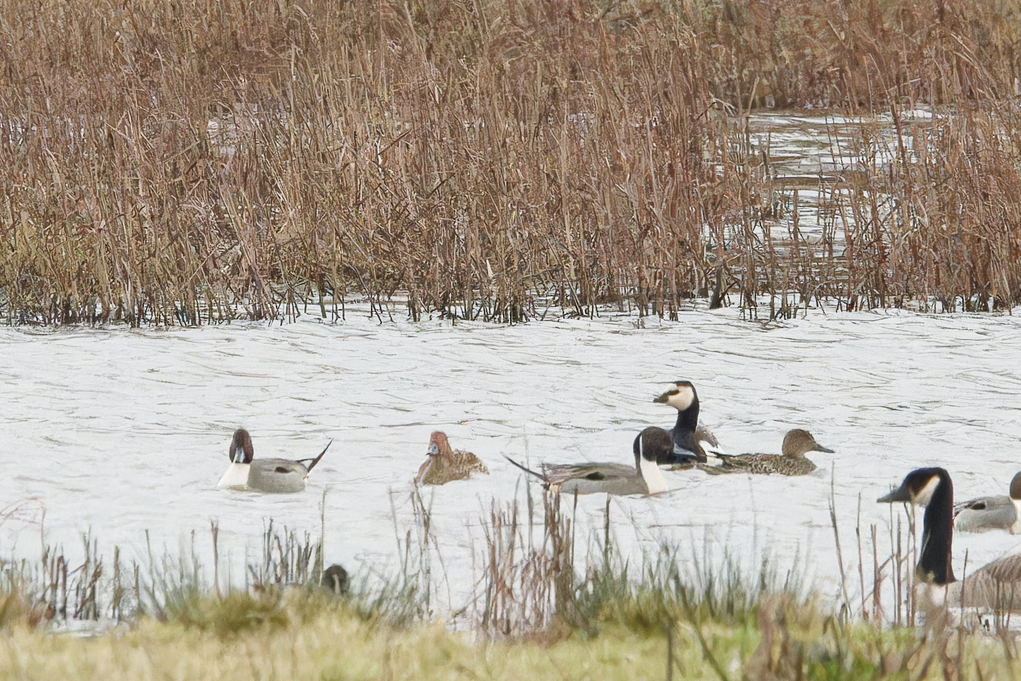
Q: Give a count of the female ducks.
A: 2